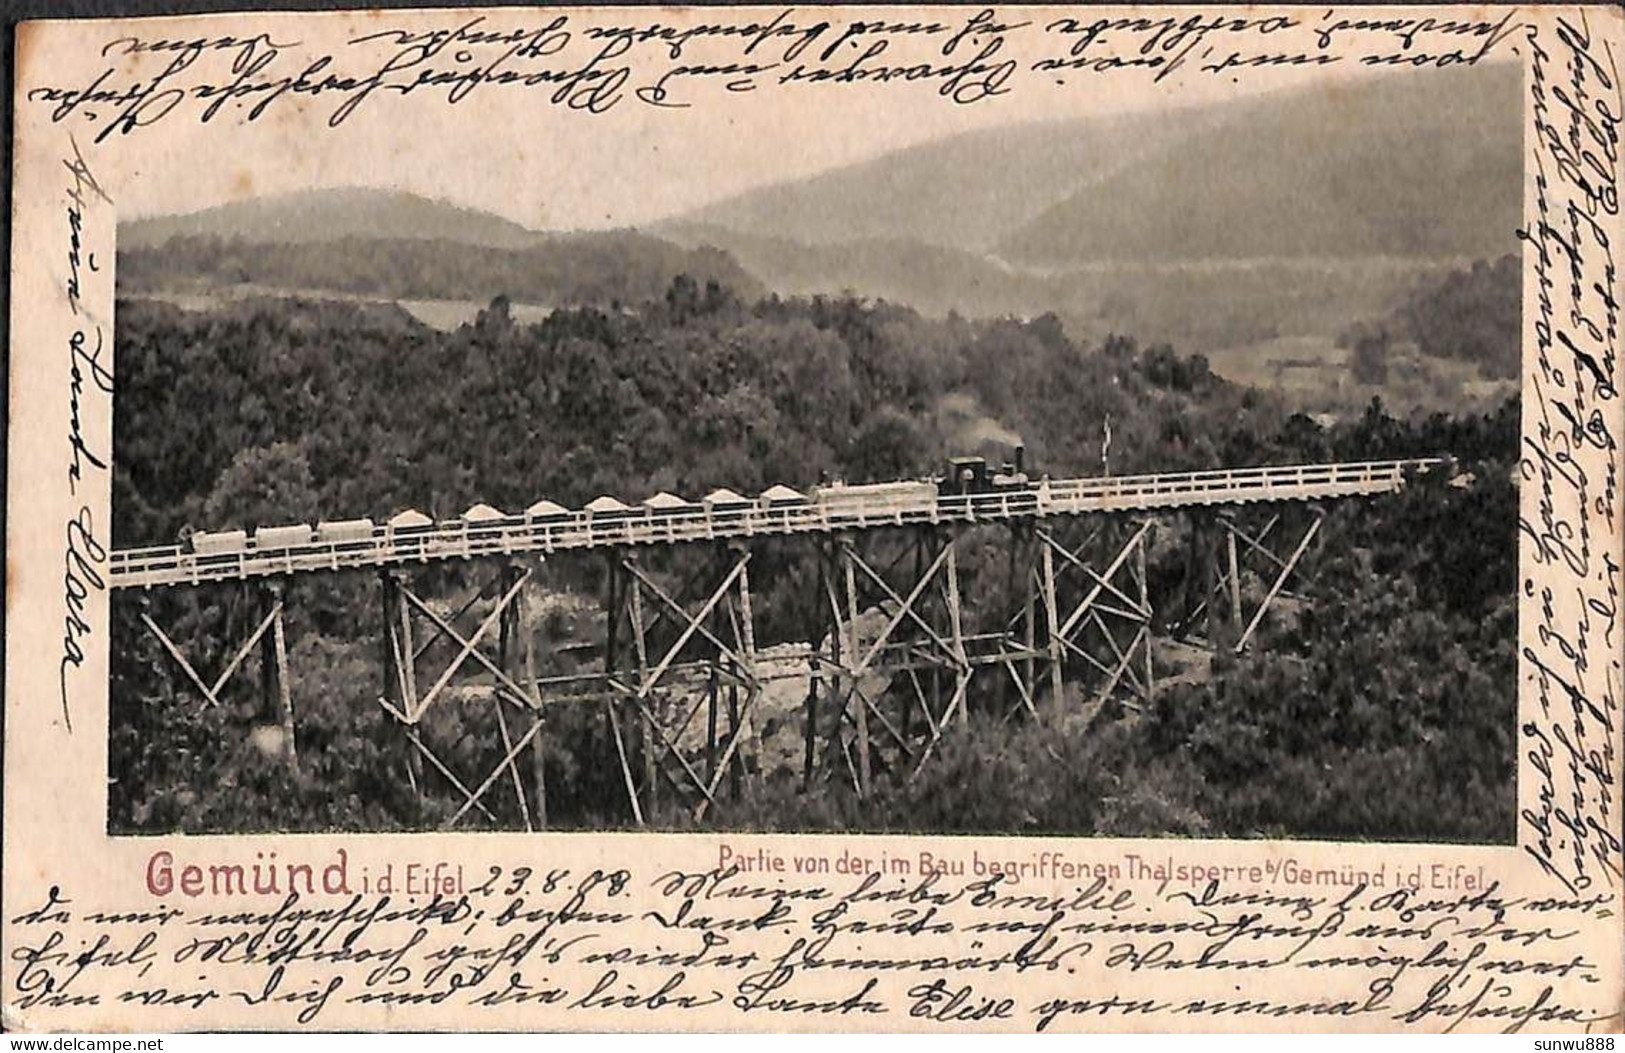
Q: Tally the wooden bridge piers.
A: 6